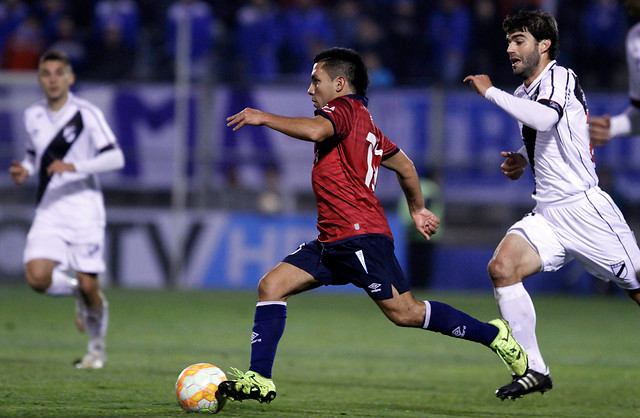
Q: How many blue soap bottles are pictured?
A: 0